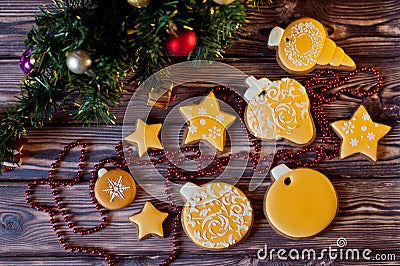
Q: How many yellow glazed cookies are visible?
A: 9